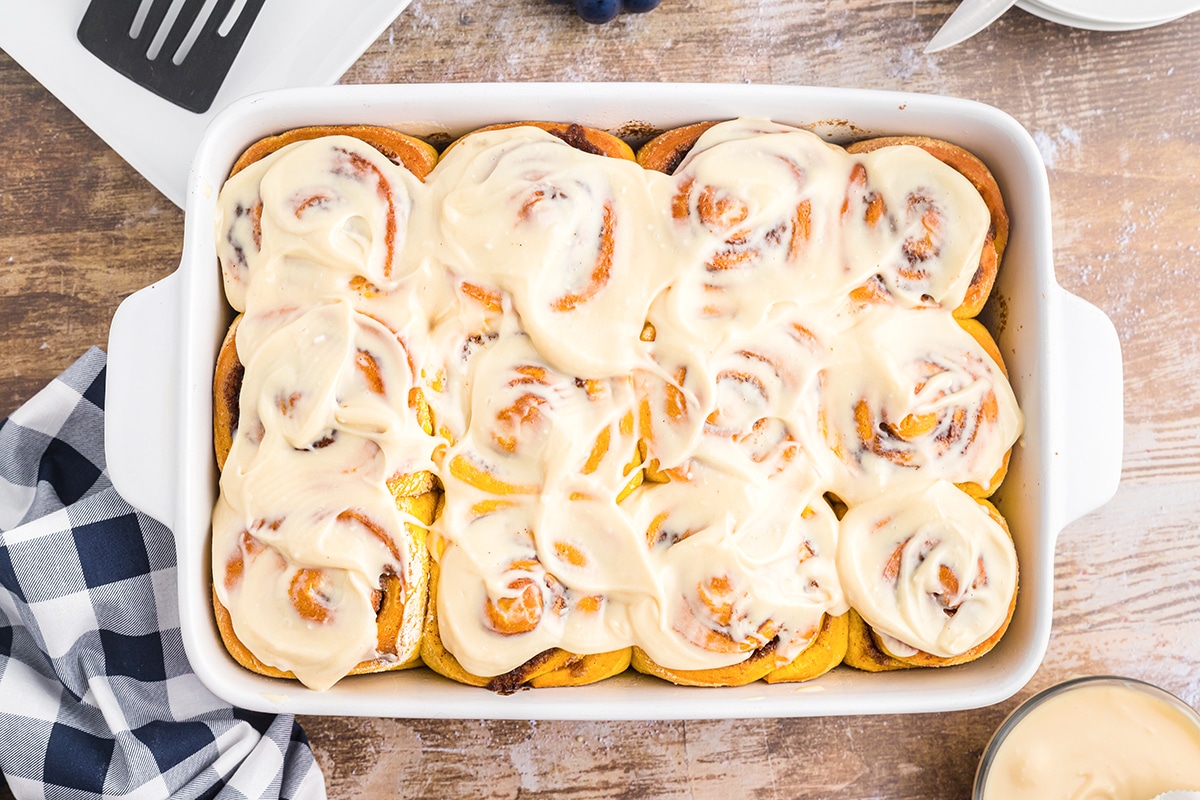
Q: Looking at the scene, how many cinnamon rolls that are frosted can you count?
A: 12